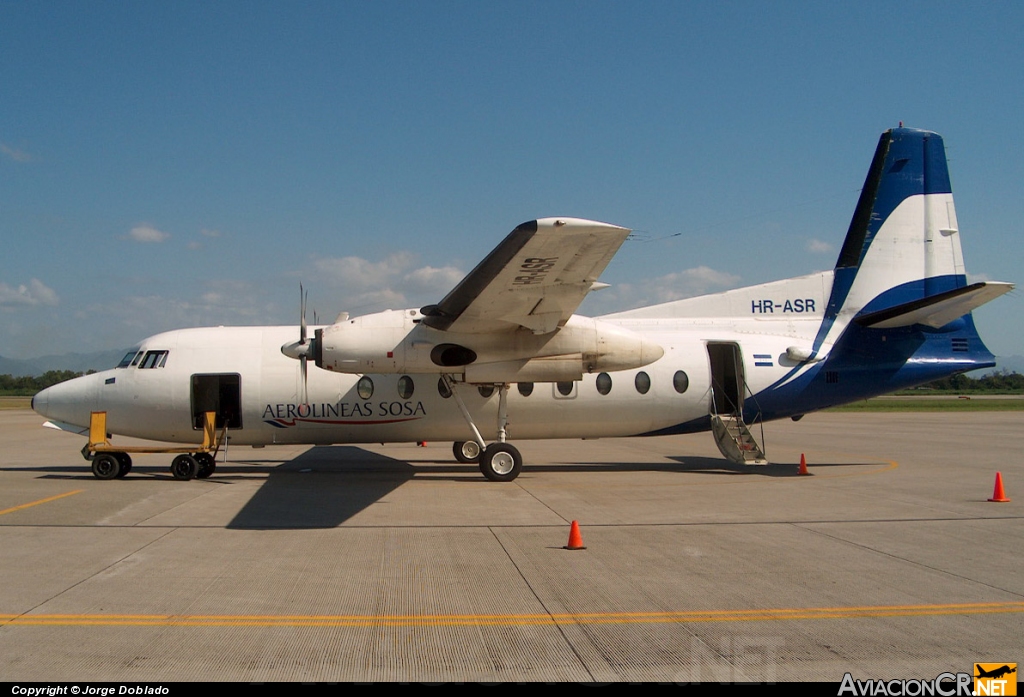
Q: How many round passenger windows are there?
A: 9